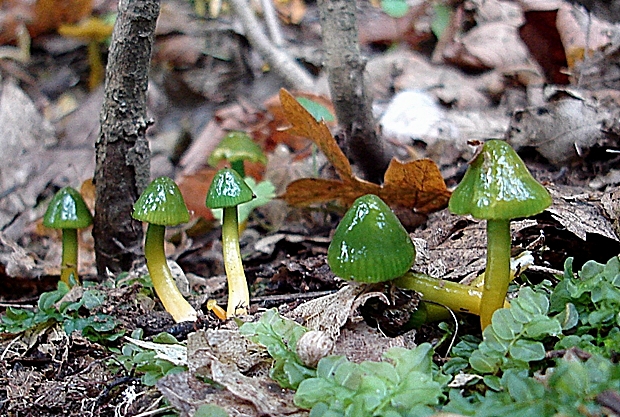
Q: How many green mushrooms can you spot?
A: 6